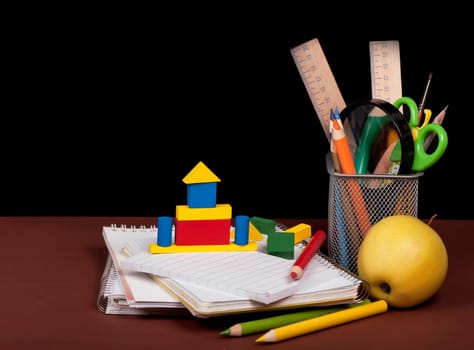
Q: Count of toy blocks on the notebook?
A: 11